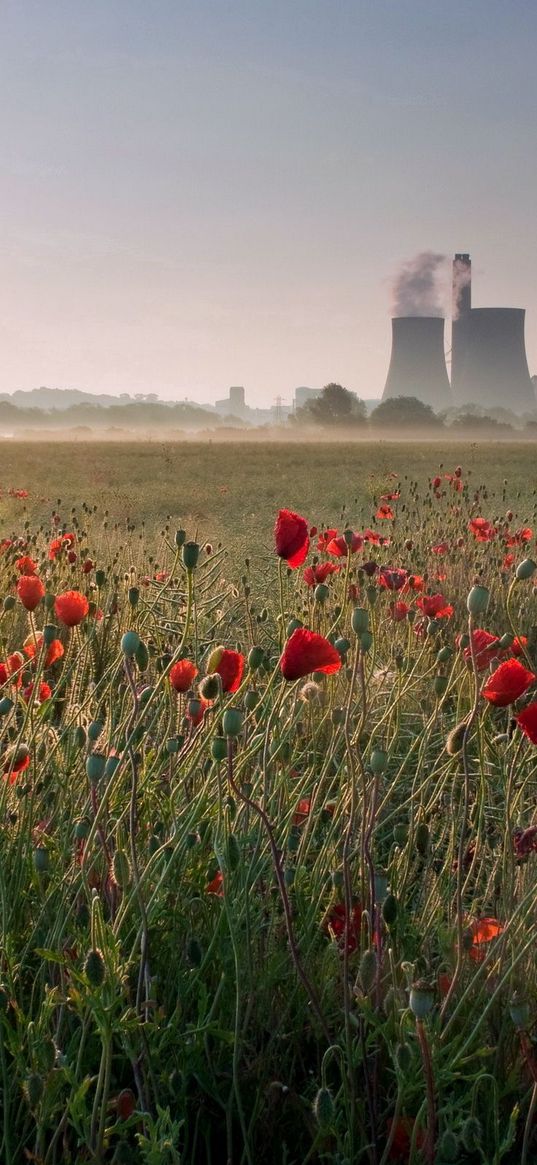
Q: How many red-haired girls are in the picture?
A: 0